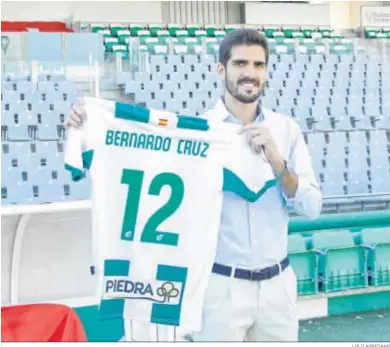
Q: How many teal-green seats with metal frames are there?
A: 3